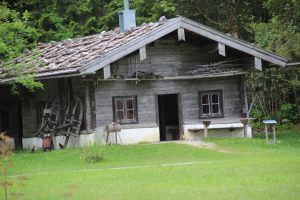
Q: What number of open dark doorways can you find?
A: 1